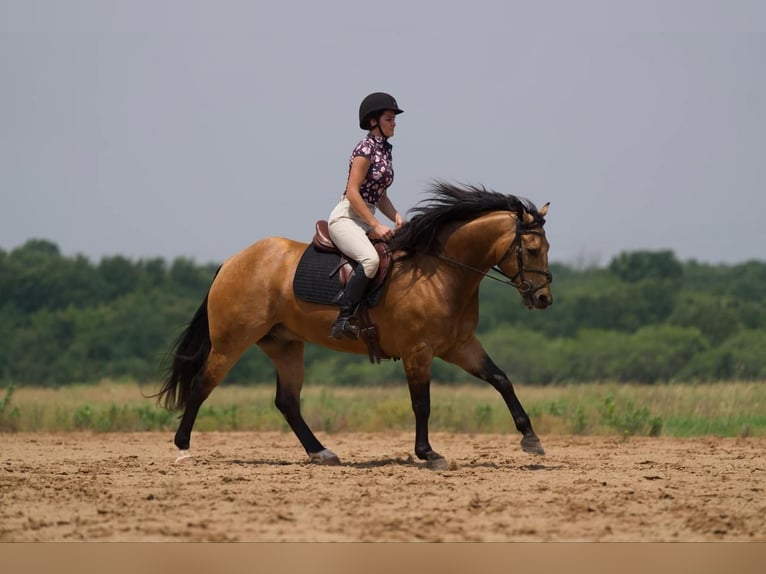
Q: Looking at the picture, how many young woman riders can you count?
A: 1